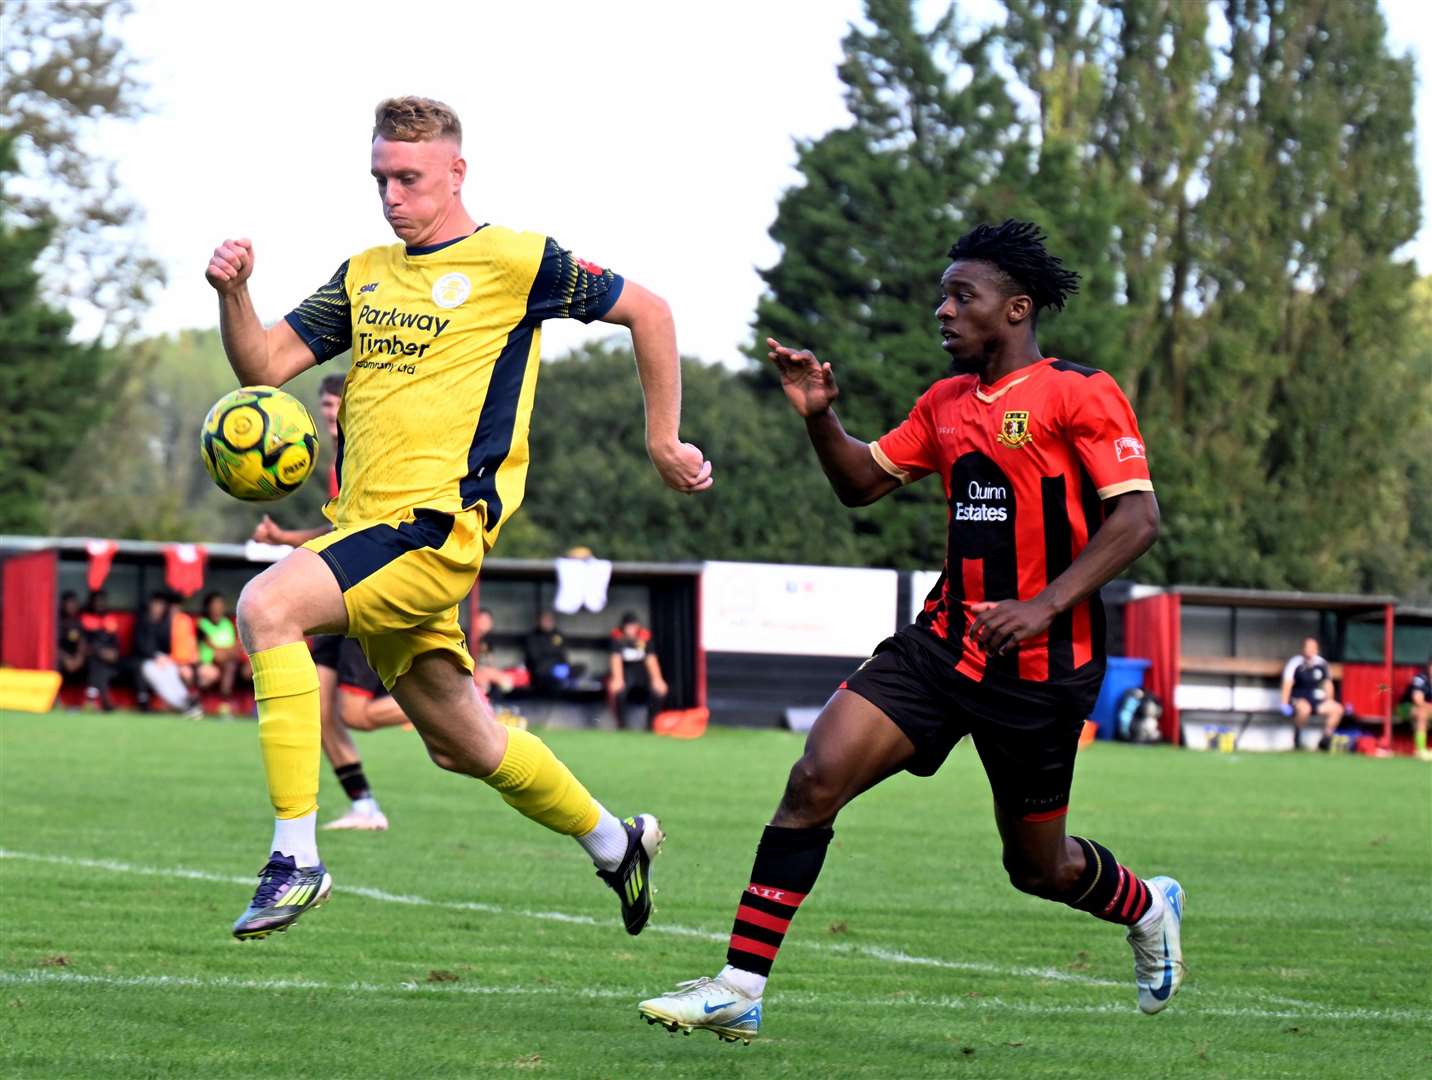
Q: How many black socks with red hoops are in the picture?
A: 2